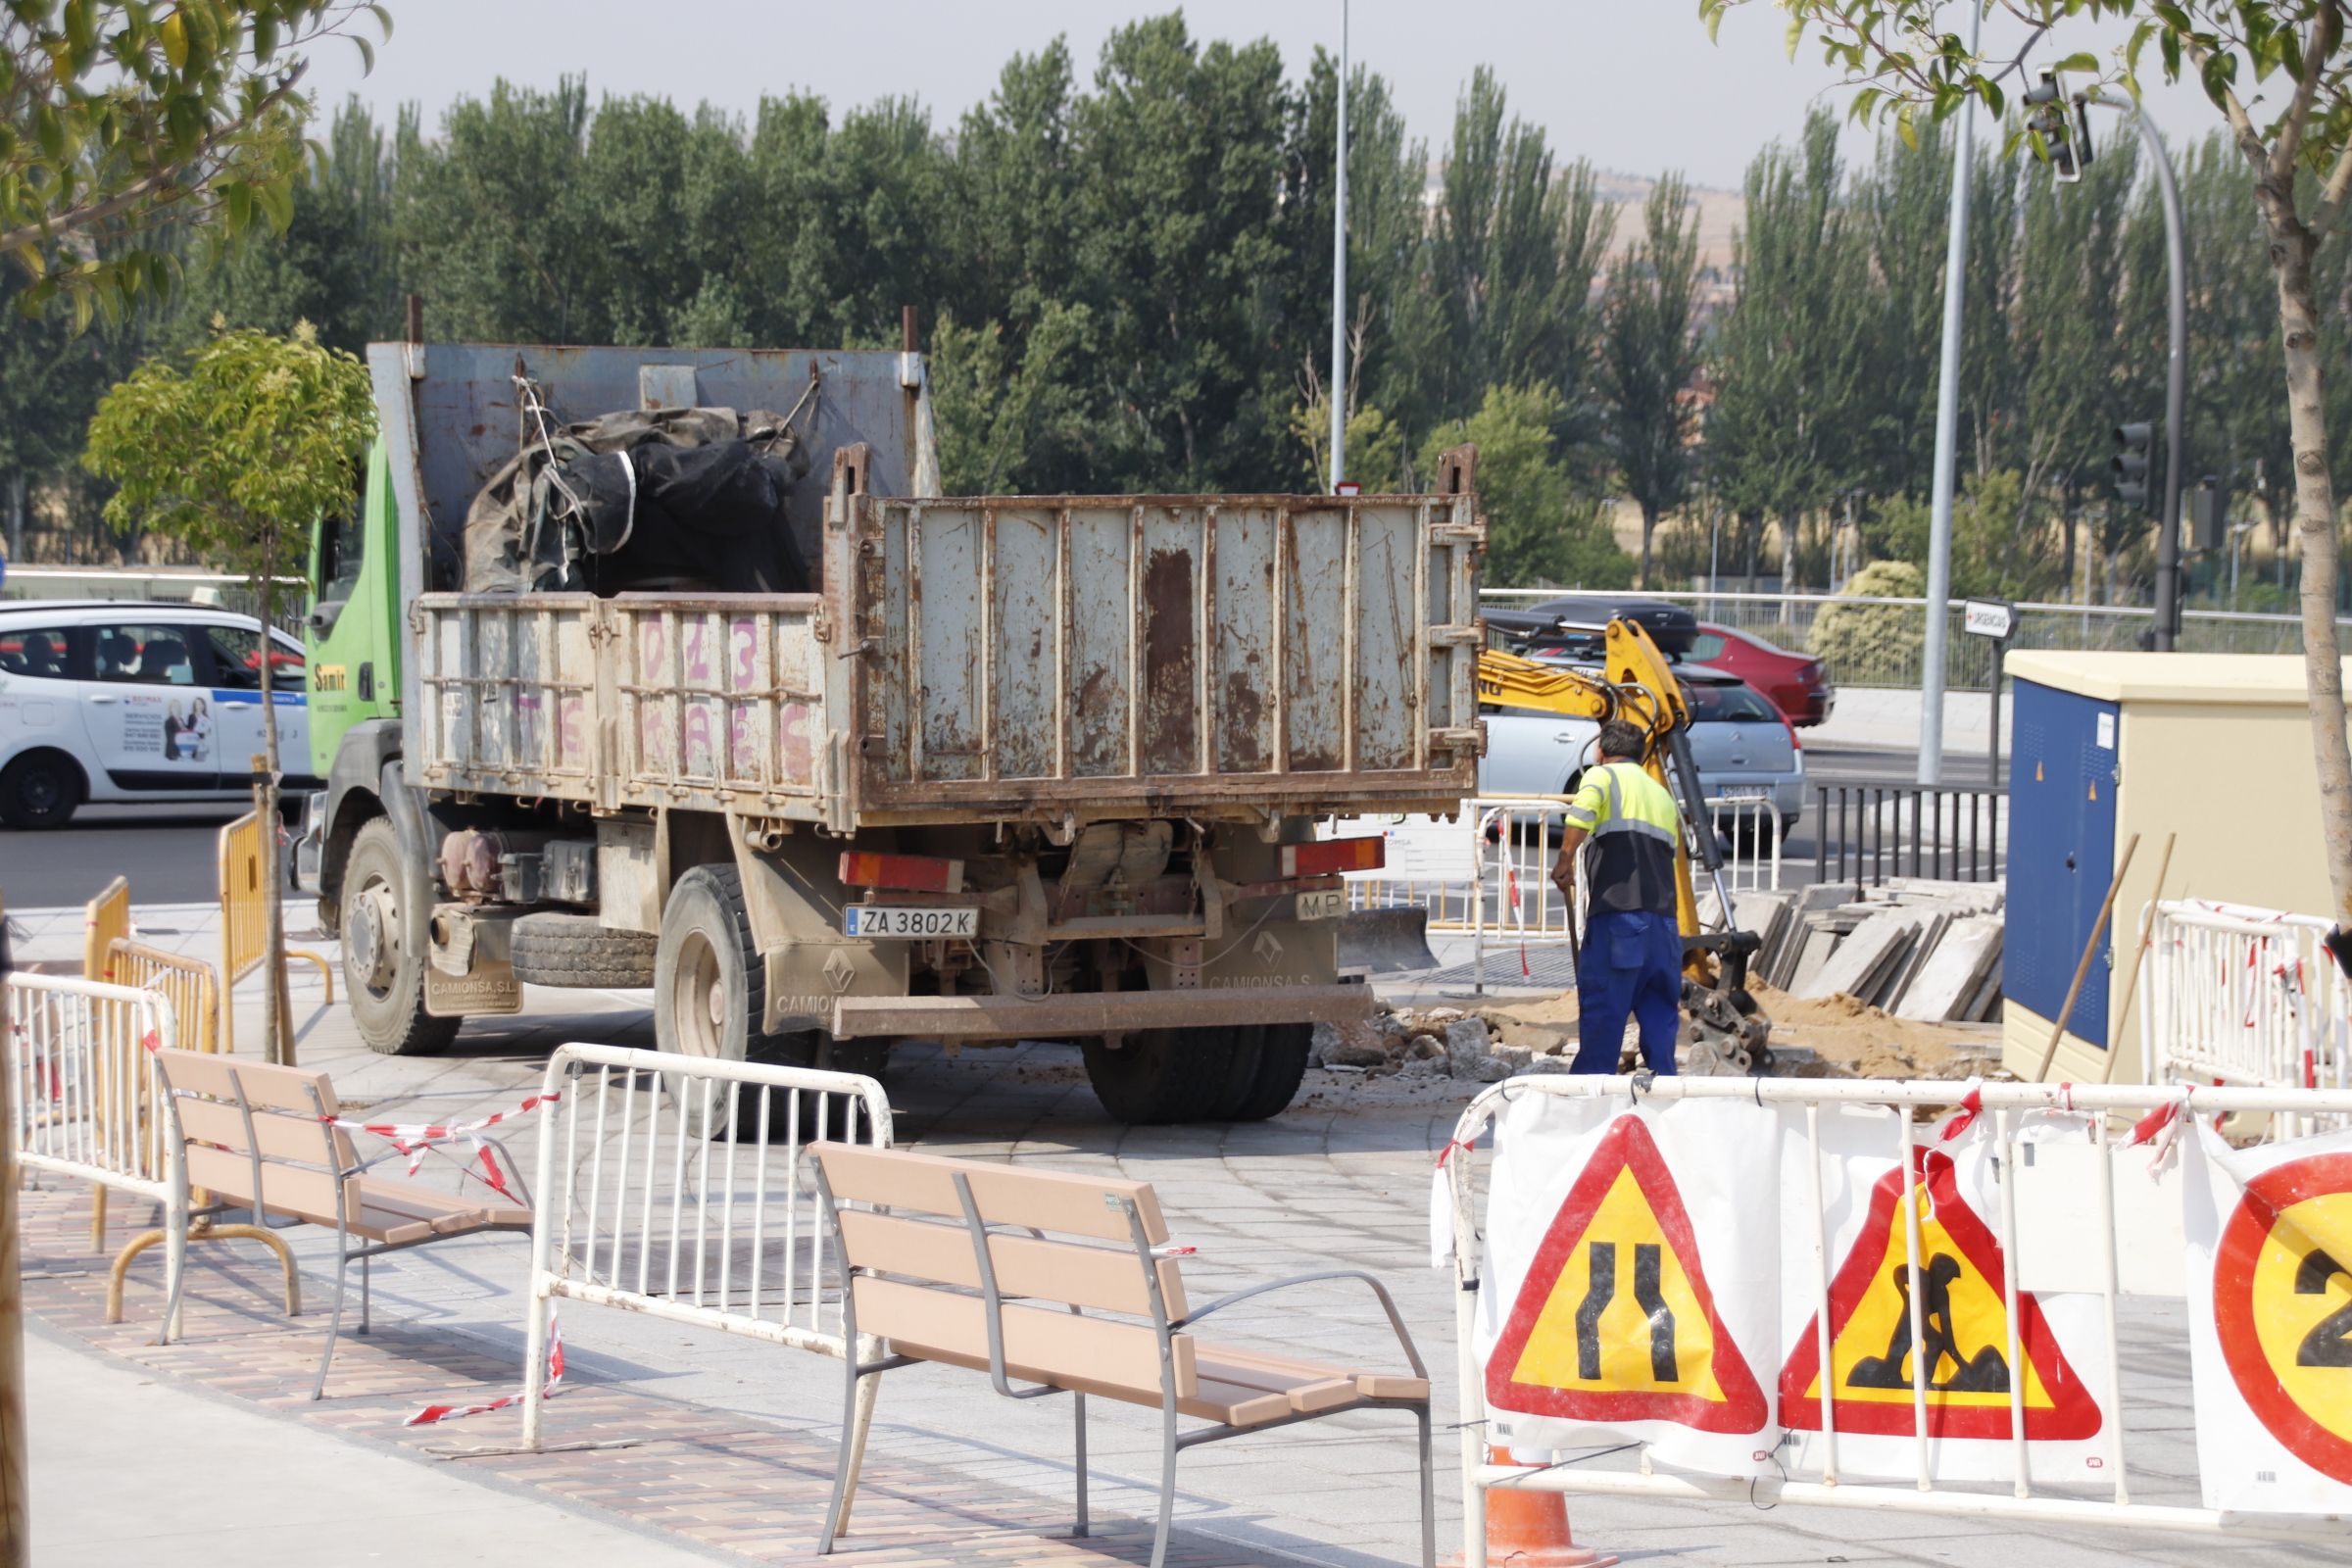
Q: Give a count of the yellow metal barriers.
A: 3